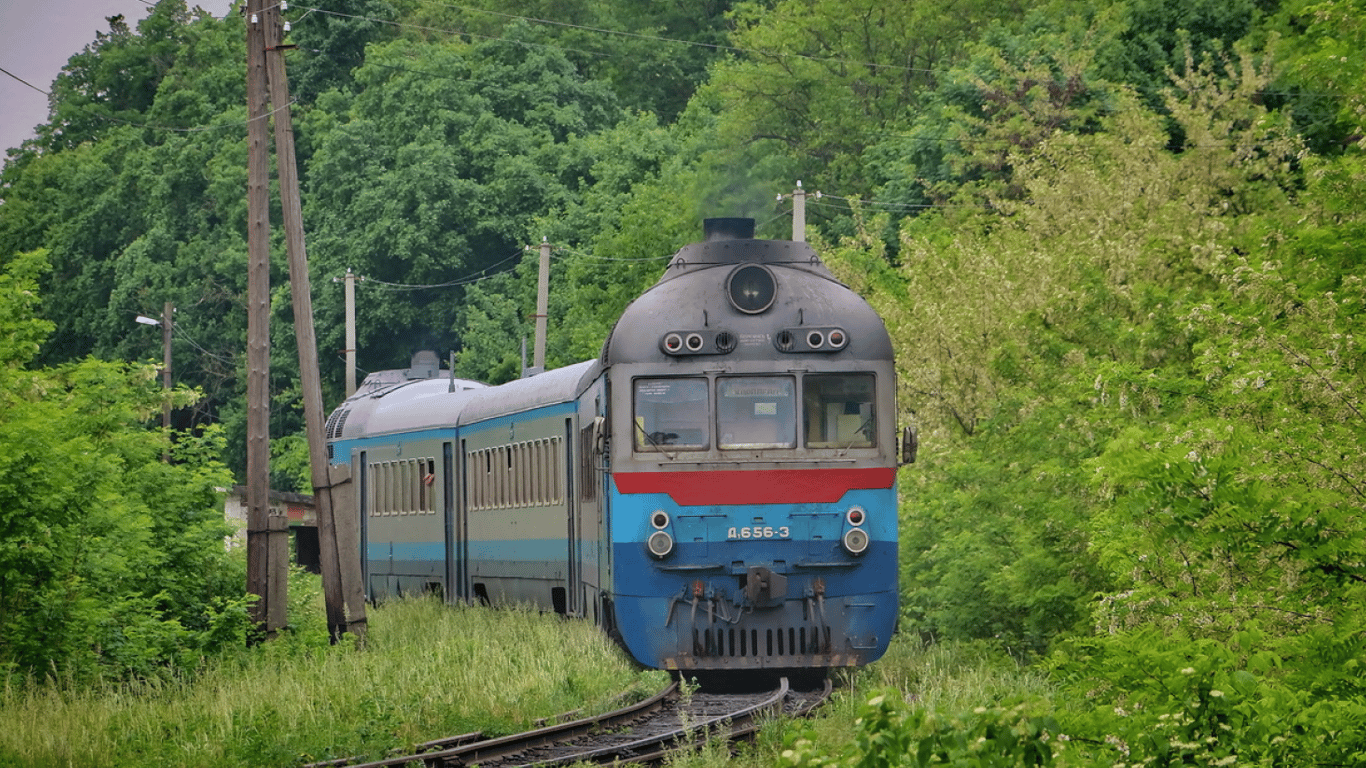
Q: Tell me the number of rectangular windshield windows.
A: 3